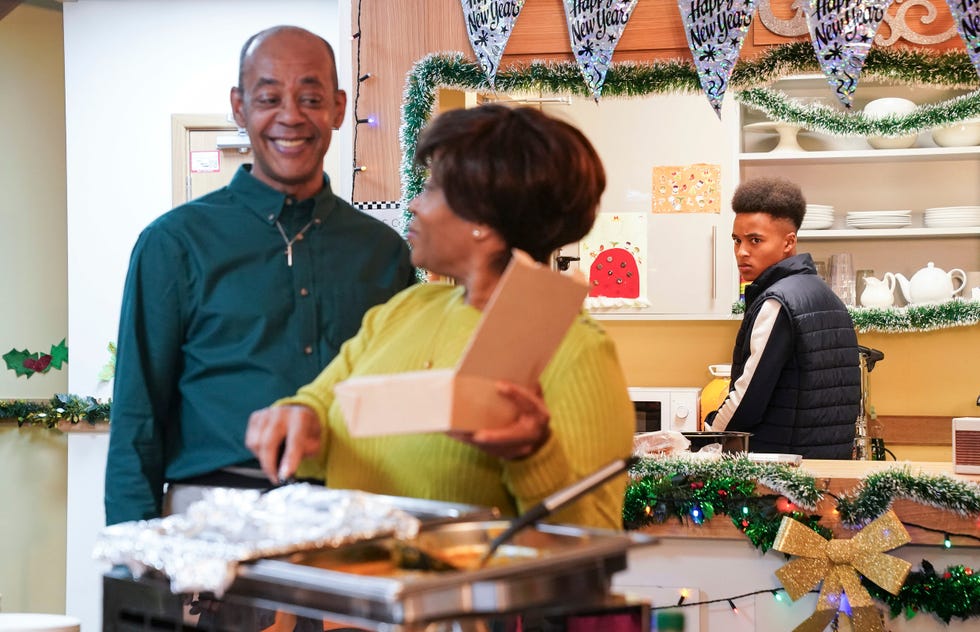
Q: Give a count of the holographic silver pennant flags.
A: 5